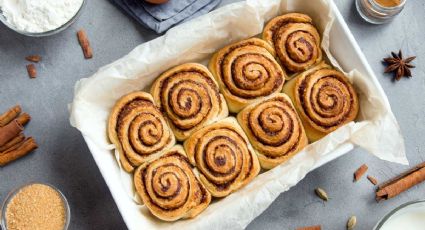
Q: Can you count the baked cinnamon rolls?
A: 8